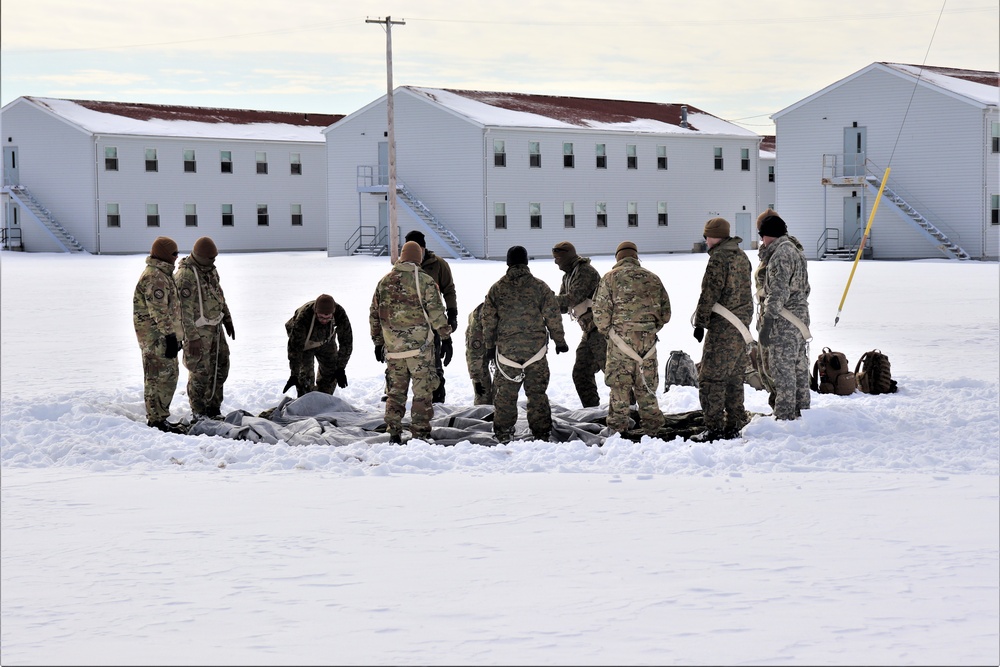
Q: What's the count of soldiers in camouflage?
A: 11